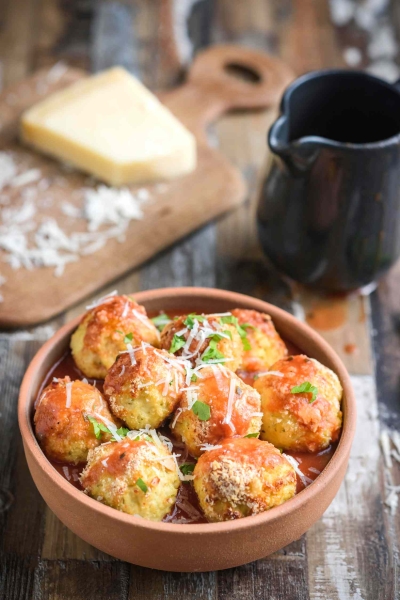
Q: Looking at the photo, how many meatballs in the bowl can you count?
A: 9